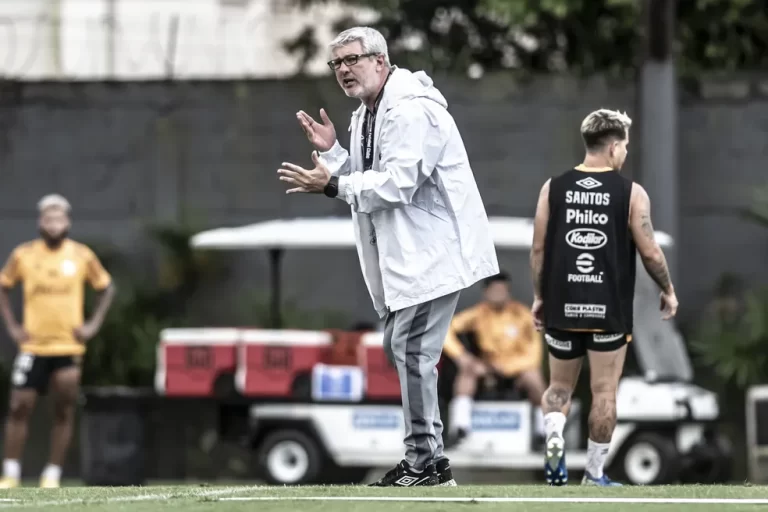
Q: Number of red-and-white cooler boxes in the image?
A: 3